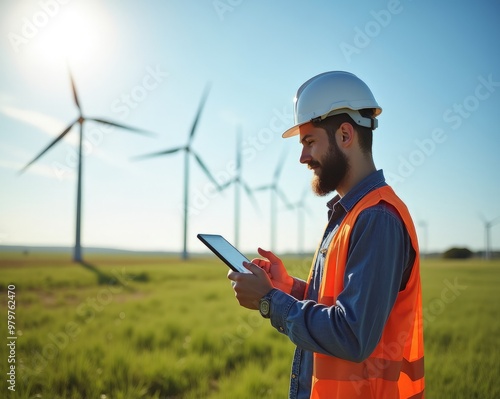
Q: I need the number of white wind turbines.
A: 7